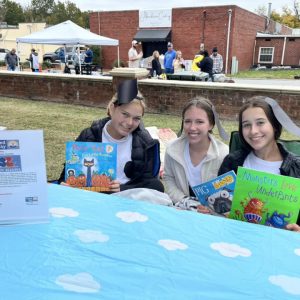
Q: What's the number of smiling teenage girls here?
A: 3